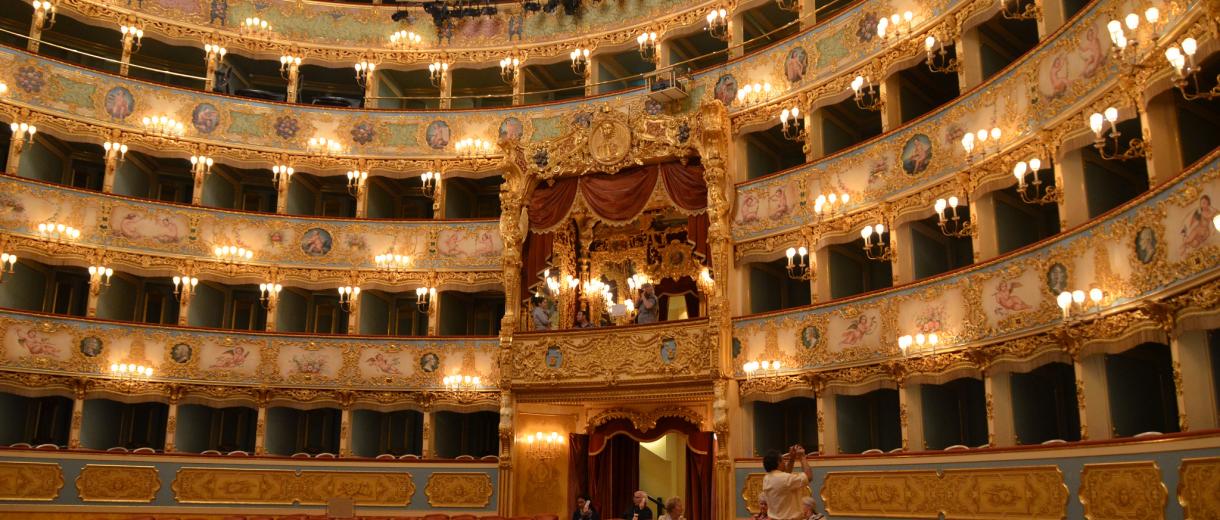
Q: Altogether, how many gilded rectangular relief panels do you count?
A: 8